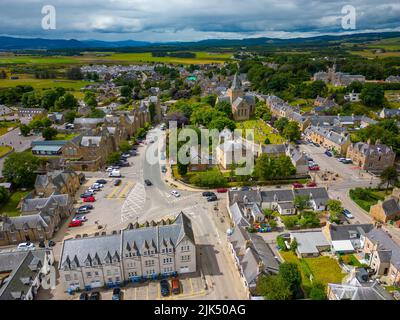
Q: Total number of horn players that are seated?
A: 0